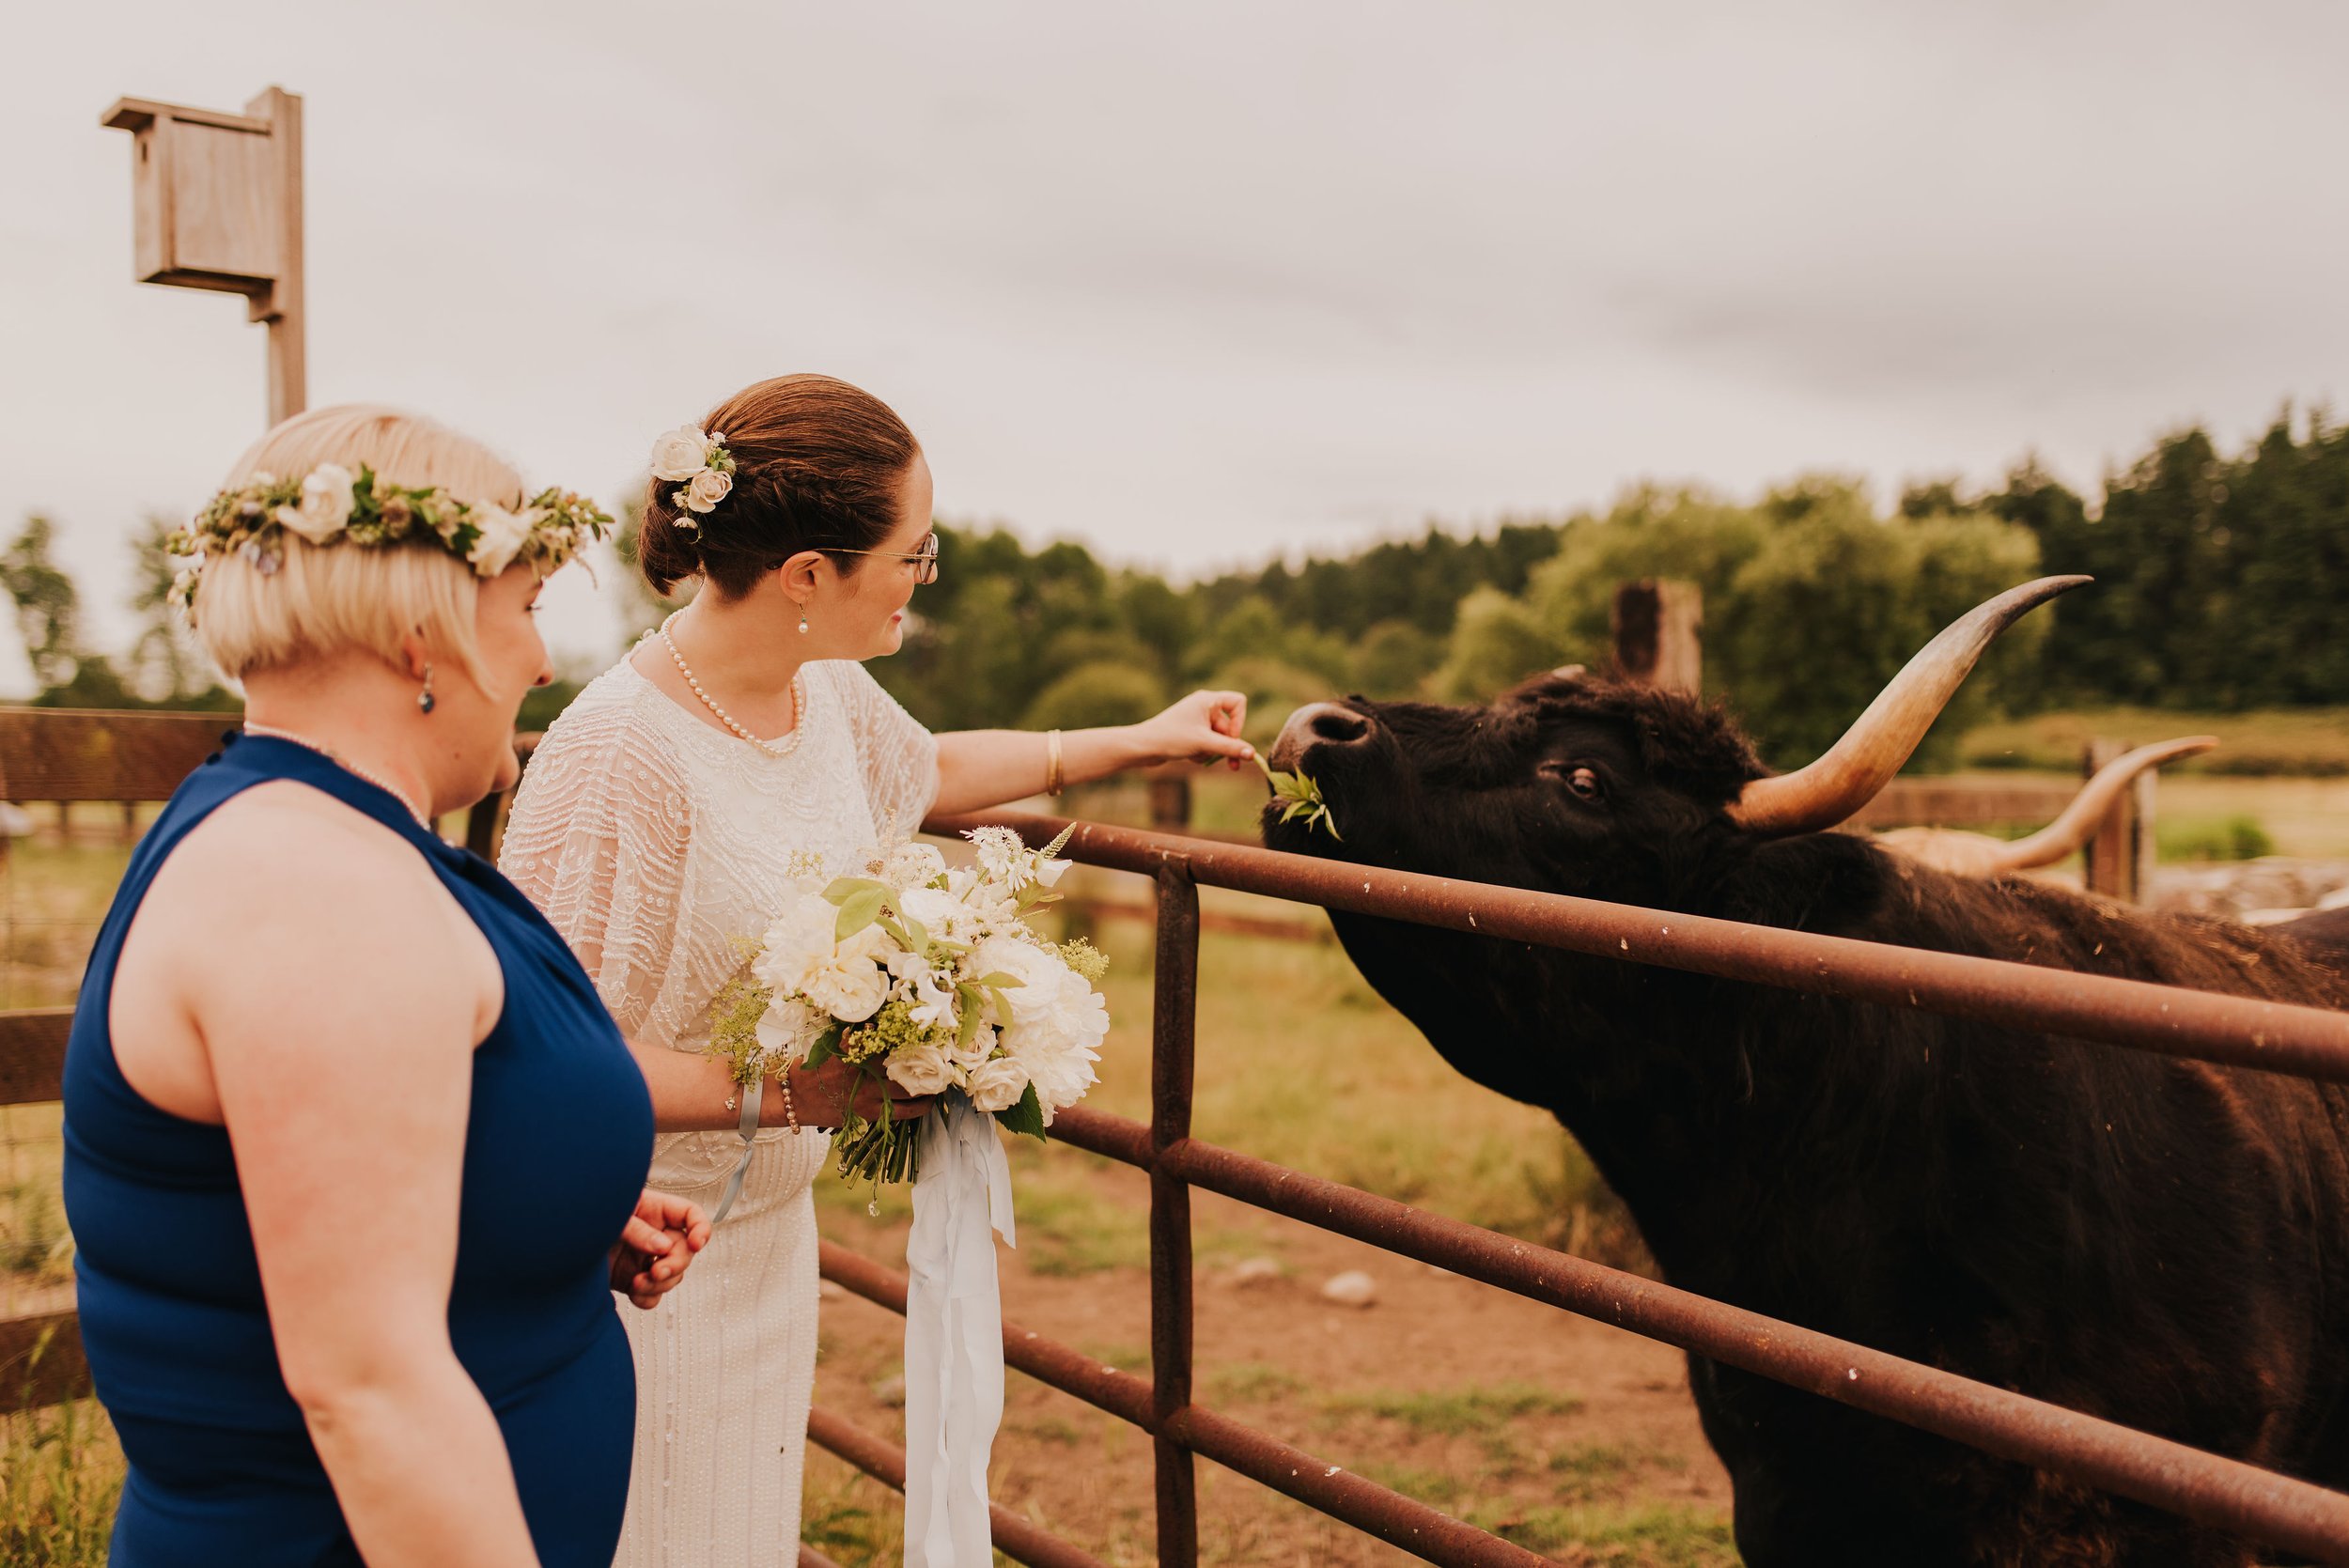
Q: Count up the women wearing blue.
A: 1